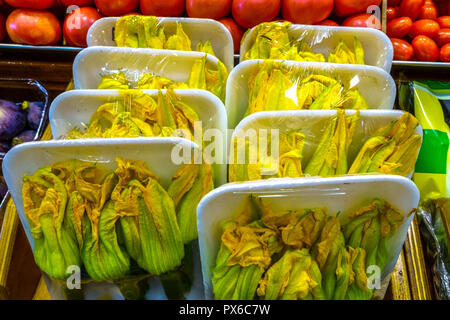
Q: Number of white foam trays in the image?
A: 8